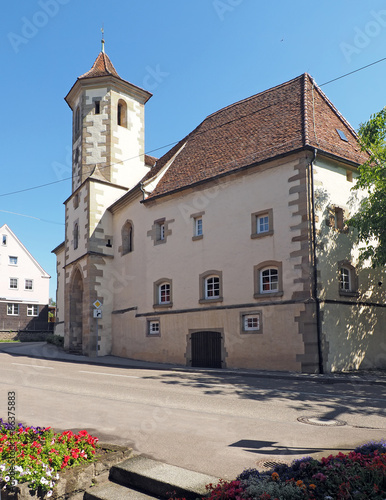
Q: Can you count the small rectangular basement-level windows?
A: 2